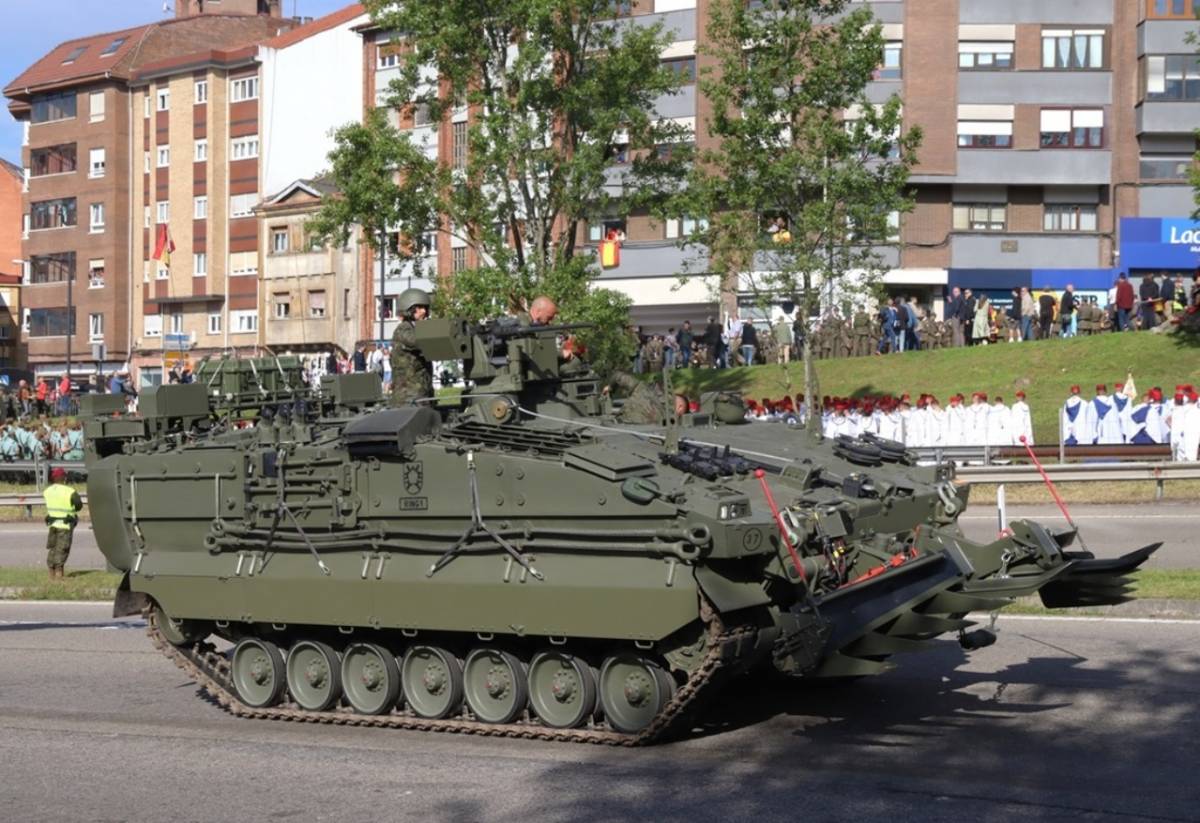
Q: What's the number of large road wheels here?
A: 7